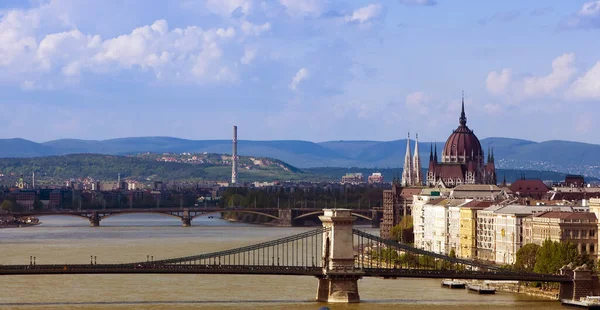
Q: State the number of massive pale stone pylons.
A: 1